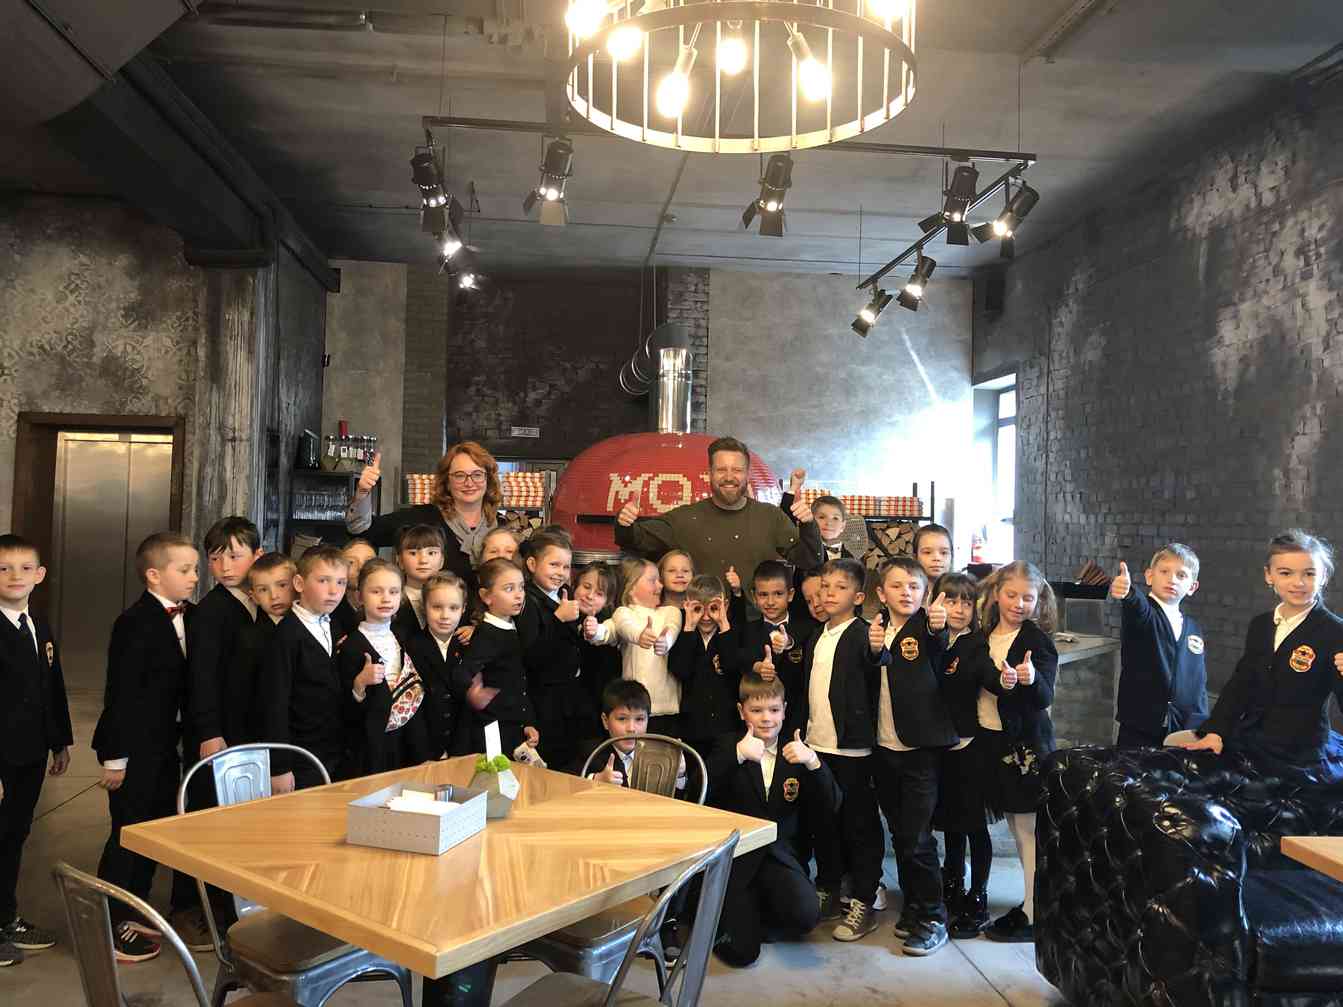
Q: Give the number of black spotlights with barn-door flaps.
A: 9